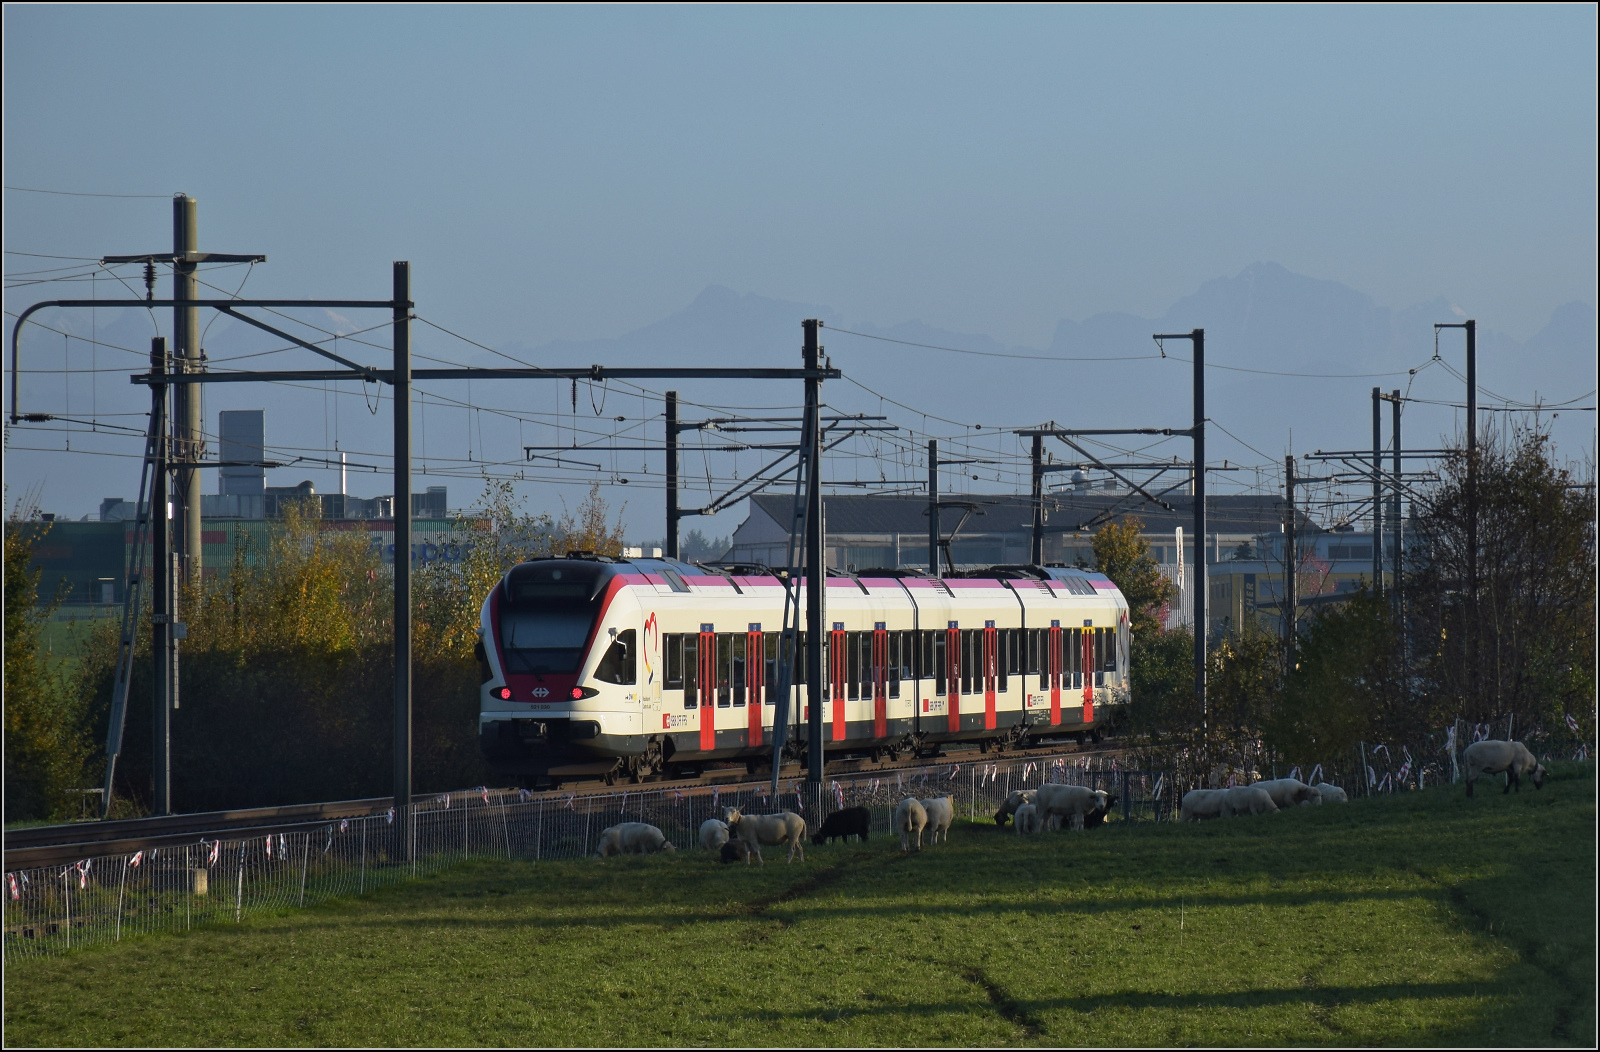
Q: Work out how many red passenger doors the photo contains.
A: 8